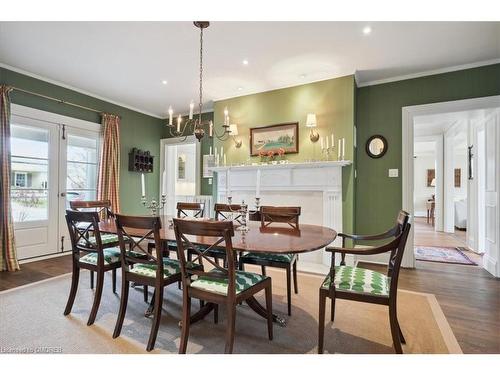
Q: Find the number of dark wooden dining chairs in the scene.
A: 8